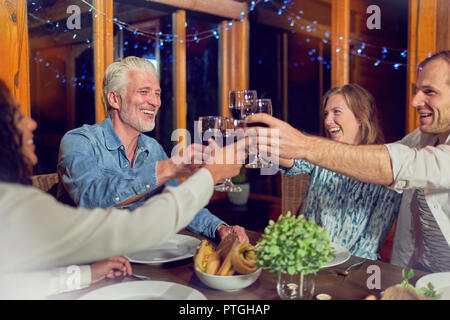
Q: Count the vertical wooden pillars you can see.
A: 6